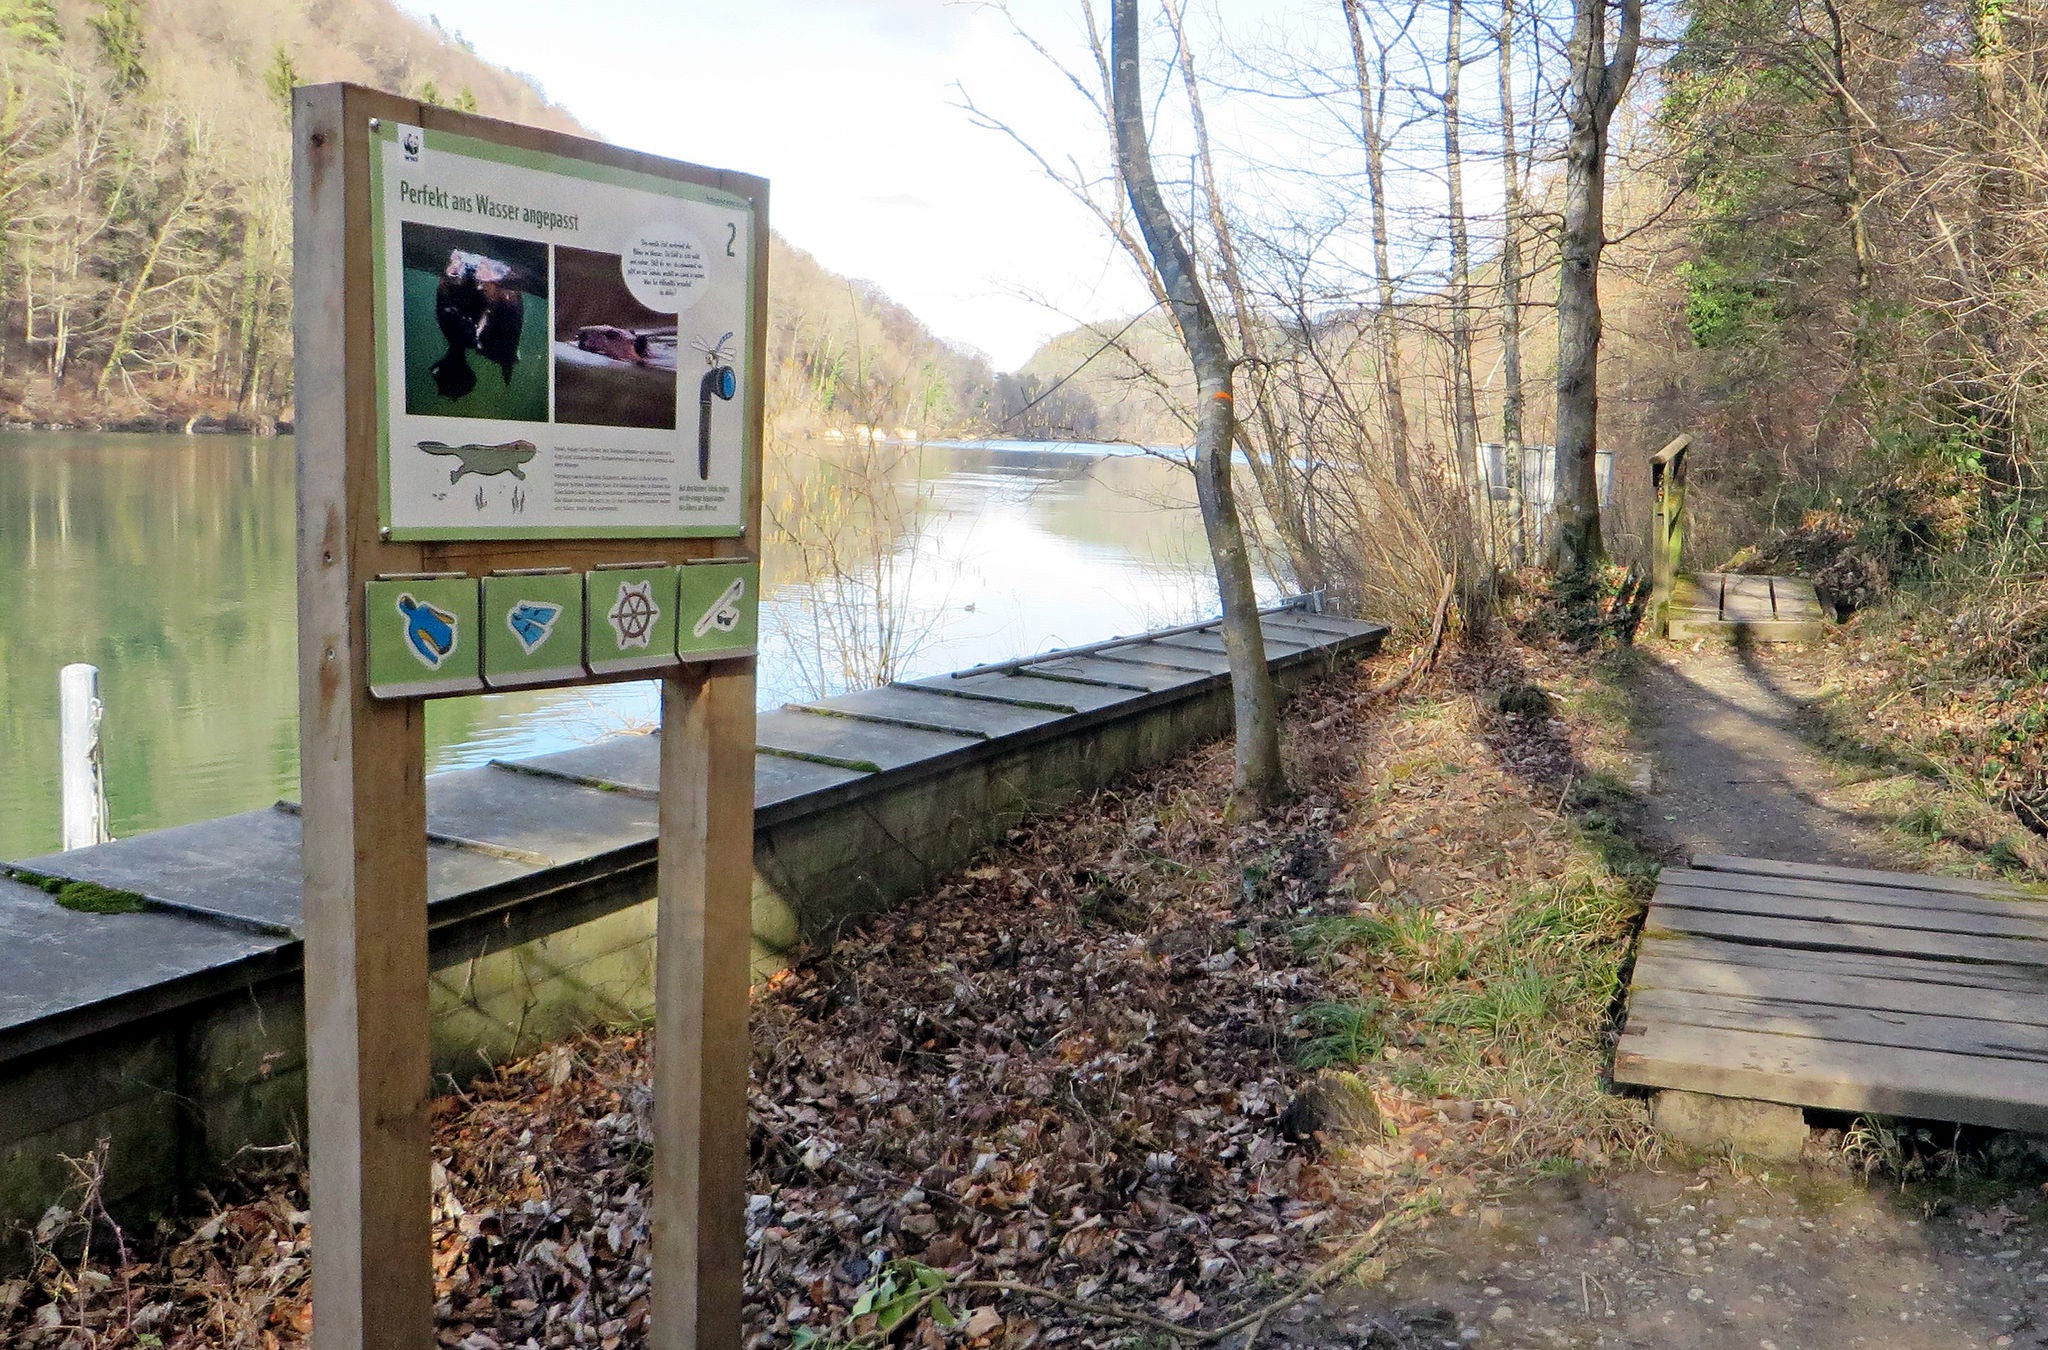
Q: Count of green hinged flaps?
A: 4